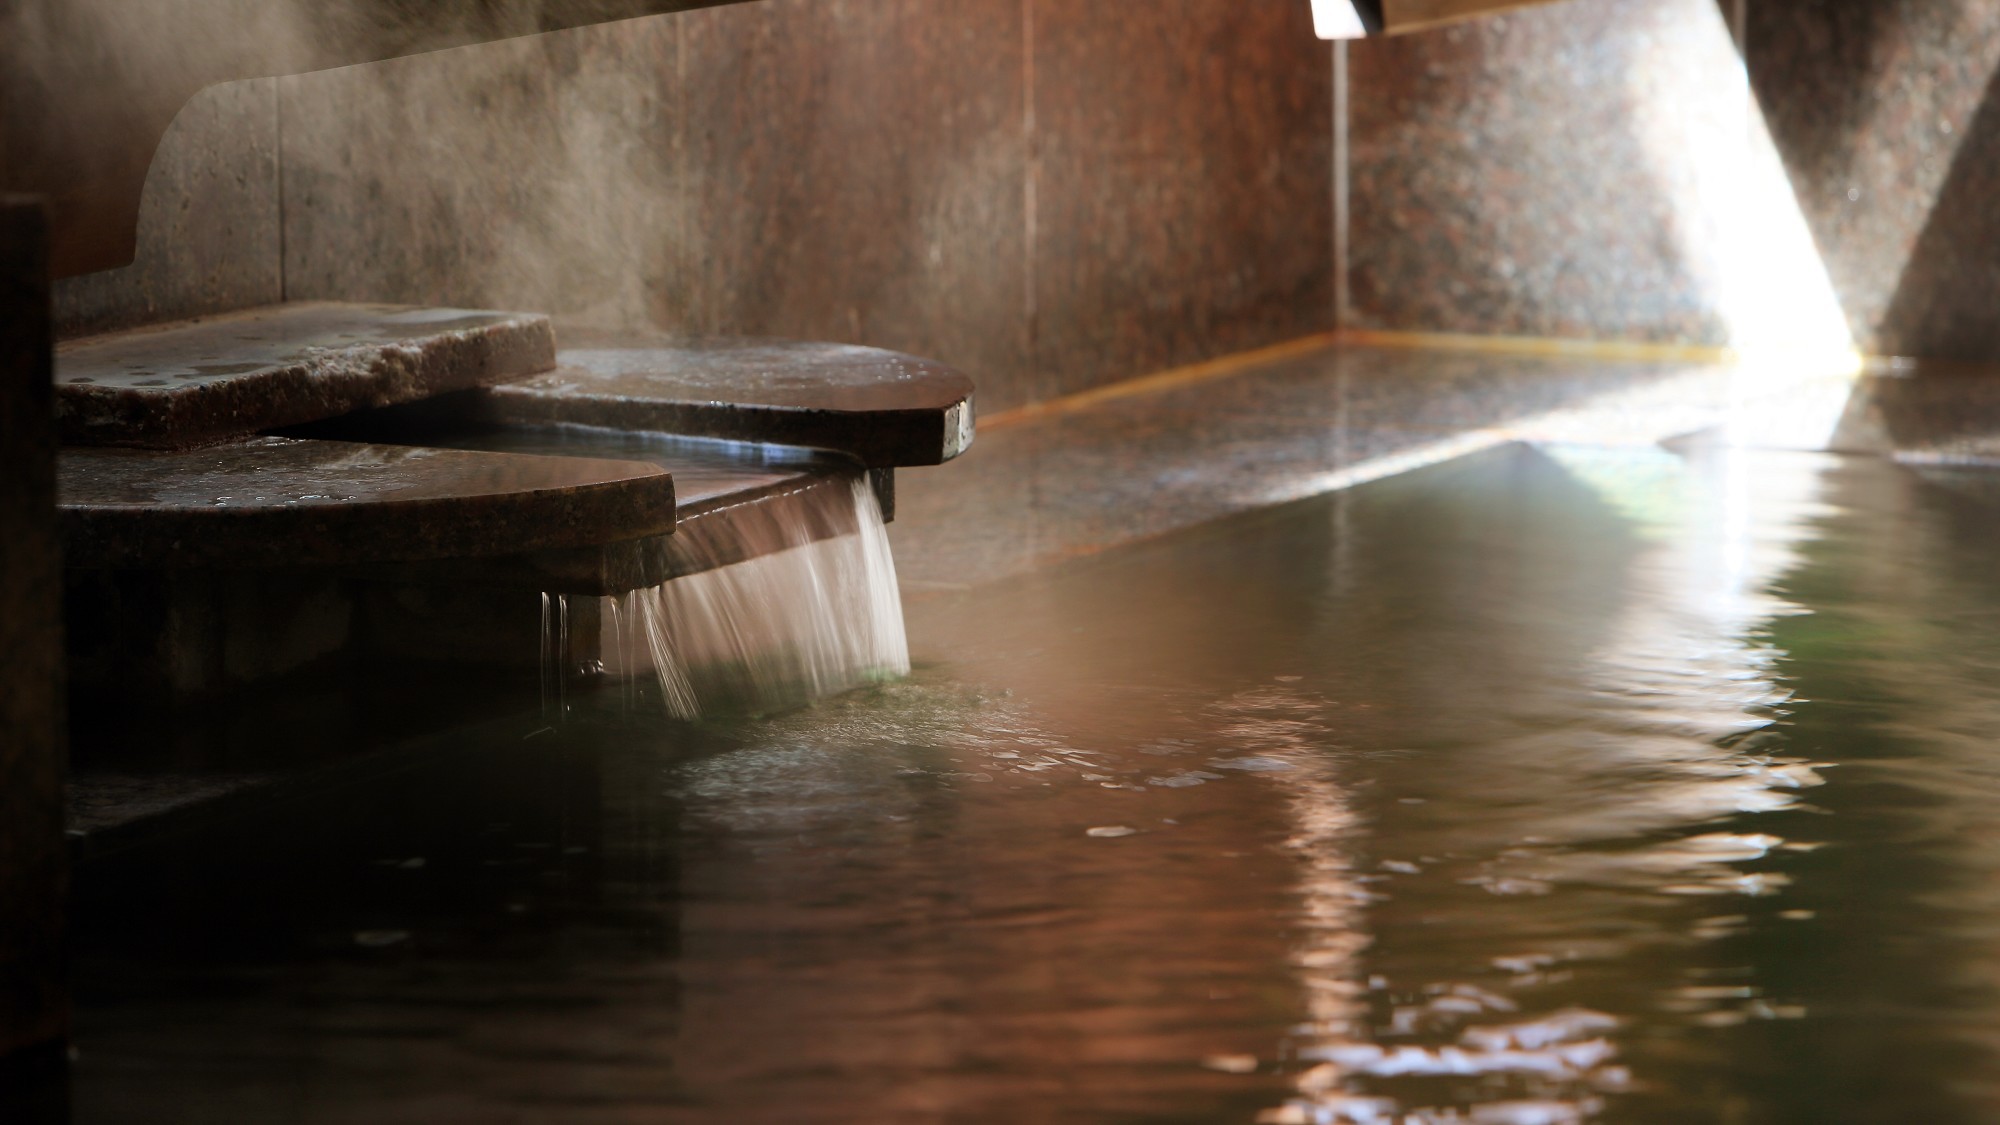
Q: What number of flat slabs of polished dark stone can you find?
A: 3